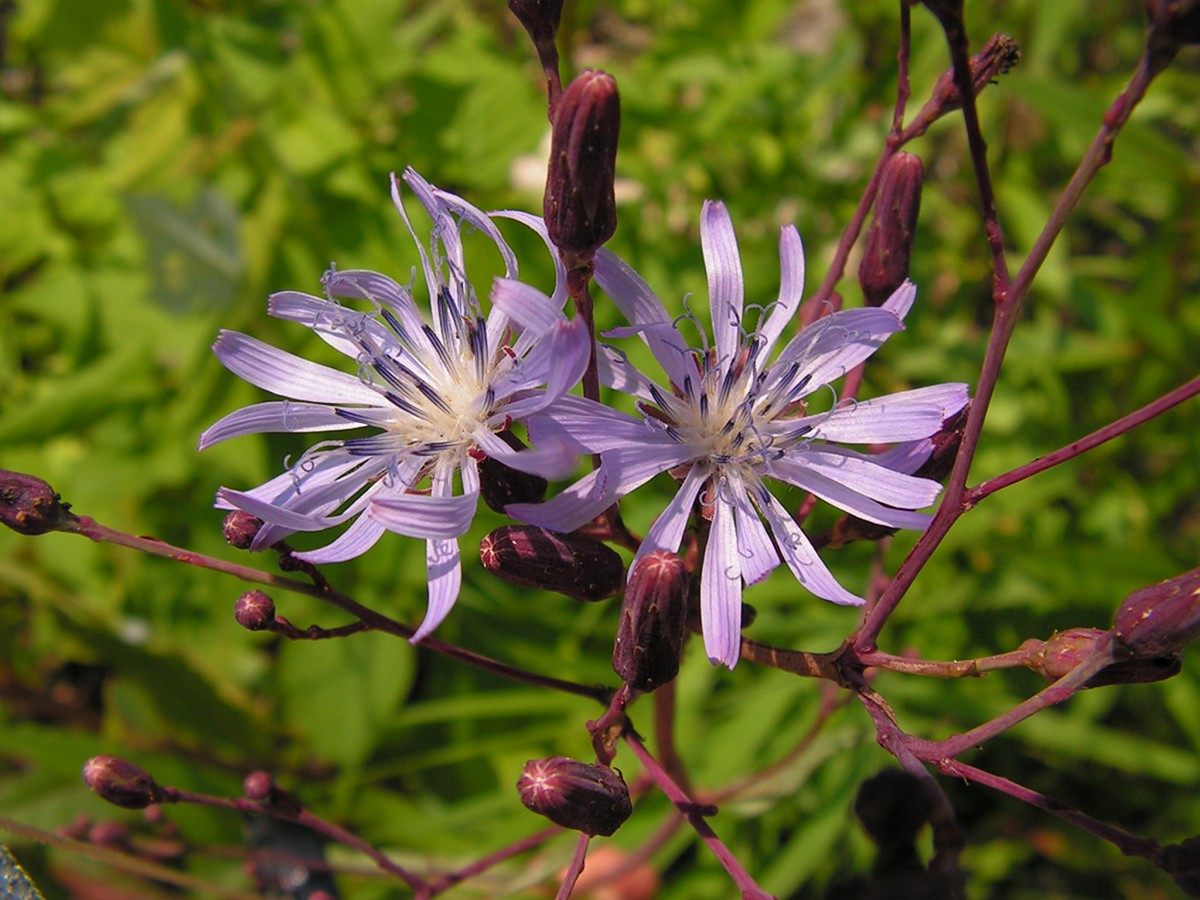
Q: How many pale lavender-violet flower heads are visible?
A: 2